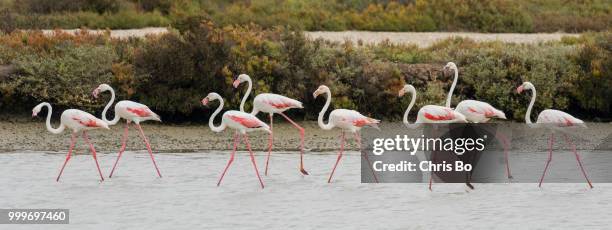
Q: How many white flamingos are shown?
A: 8